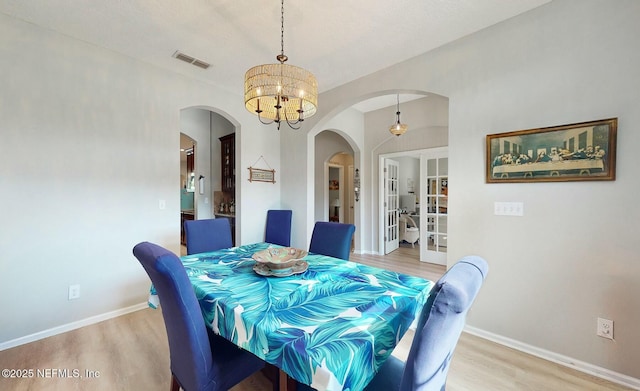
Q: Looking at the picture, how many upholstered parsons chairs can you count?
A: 5